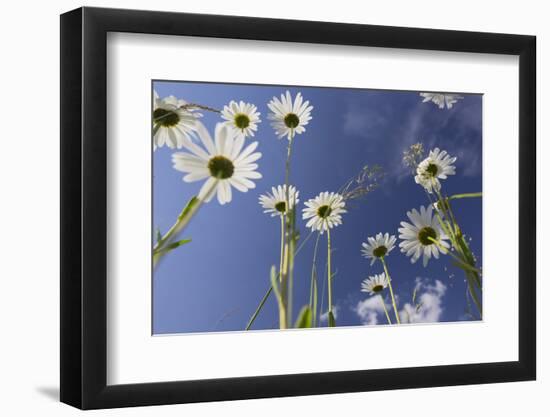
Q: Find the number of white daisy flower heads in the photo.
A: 11